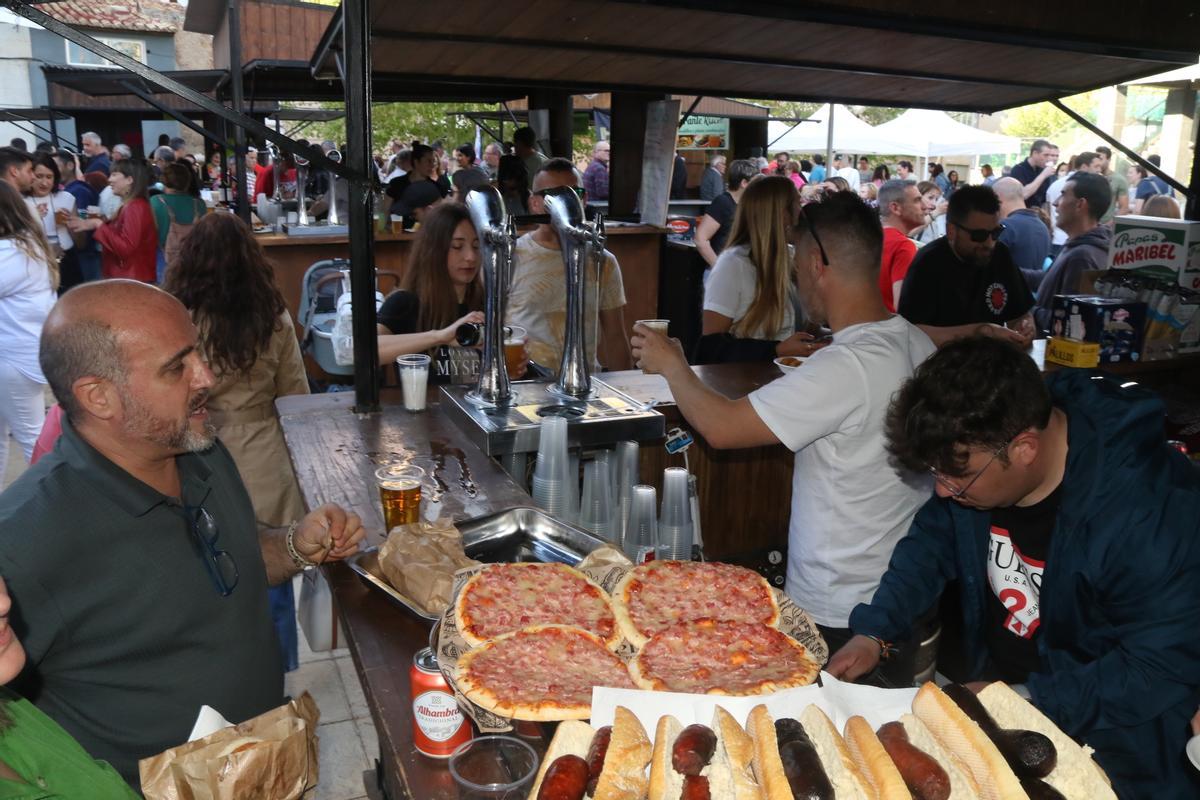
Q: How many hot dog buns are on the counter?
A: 5